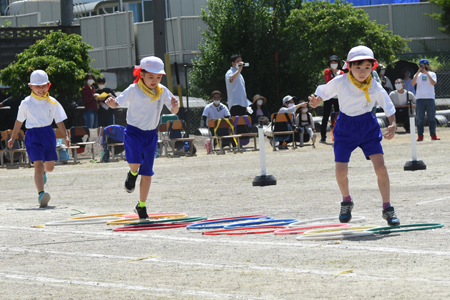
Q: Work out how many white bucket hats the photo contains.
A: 3